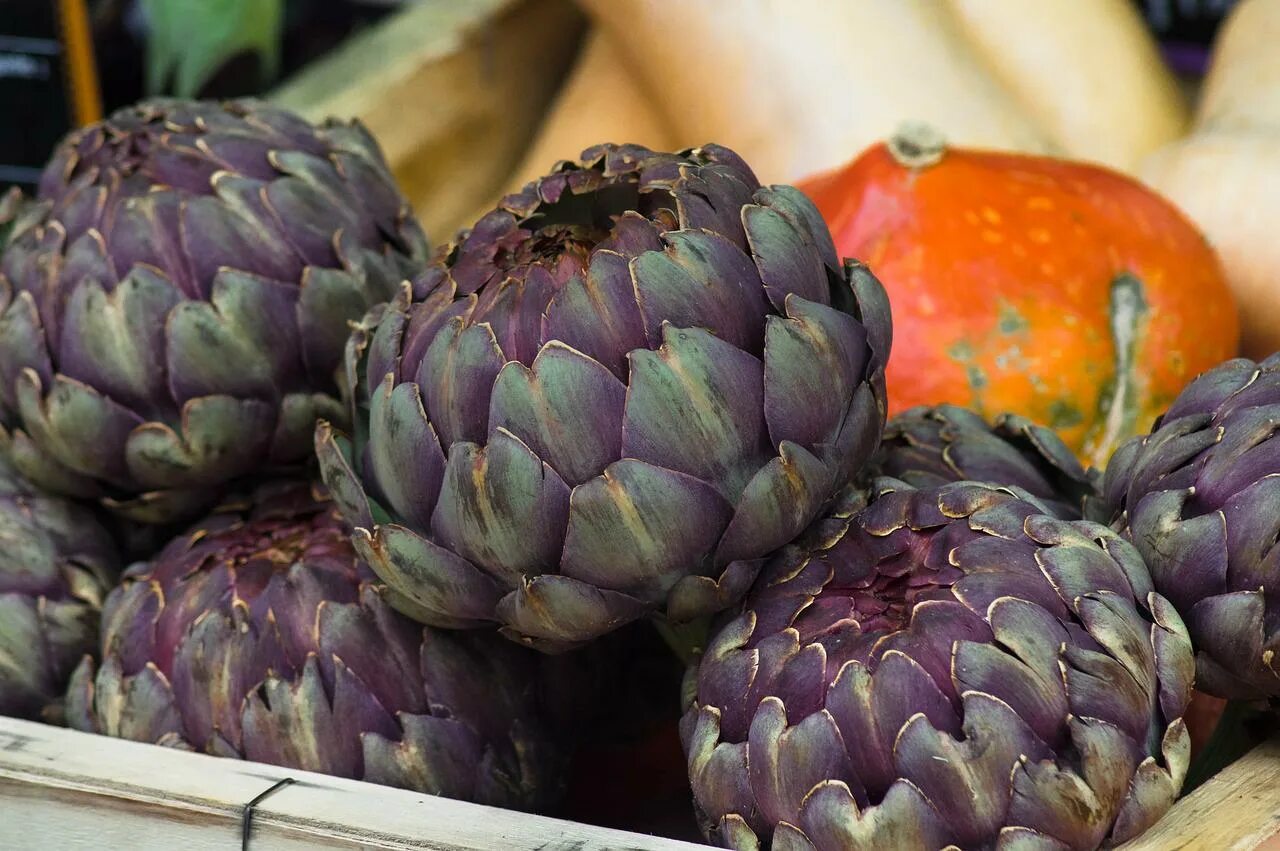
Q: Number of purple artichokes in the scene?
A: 7